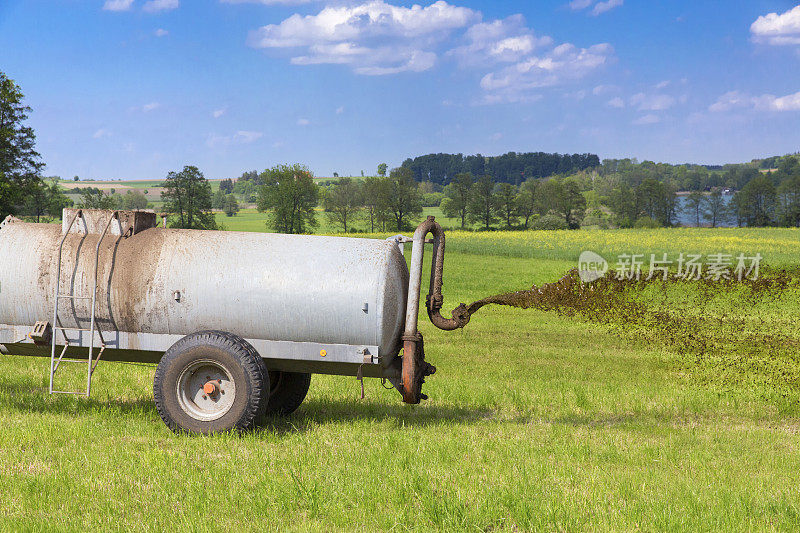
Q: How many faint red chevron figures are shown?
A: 0